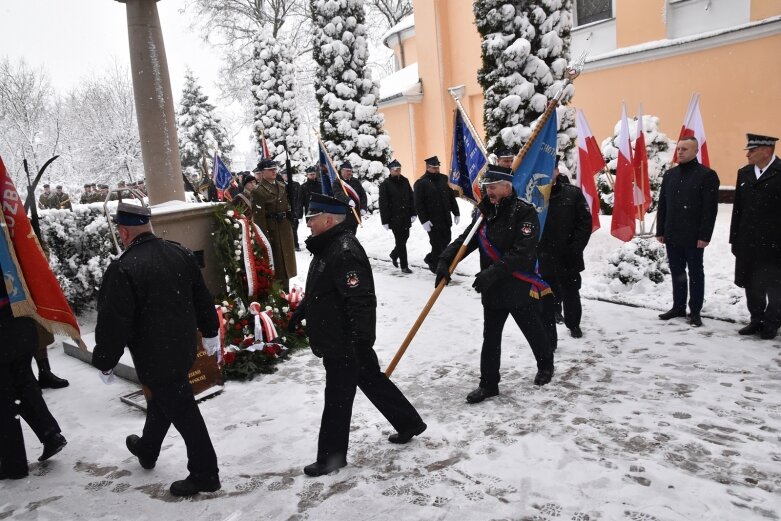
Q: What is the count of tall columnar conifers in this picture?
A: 3